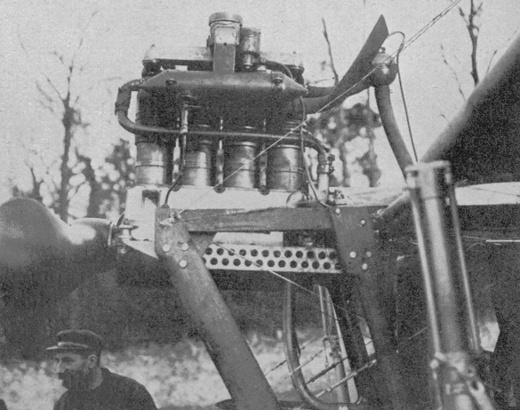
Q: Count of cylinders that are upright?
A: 4